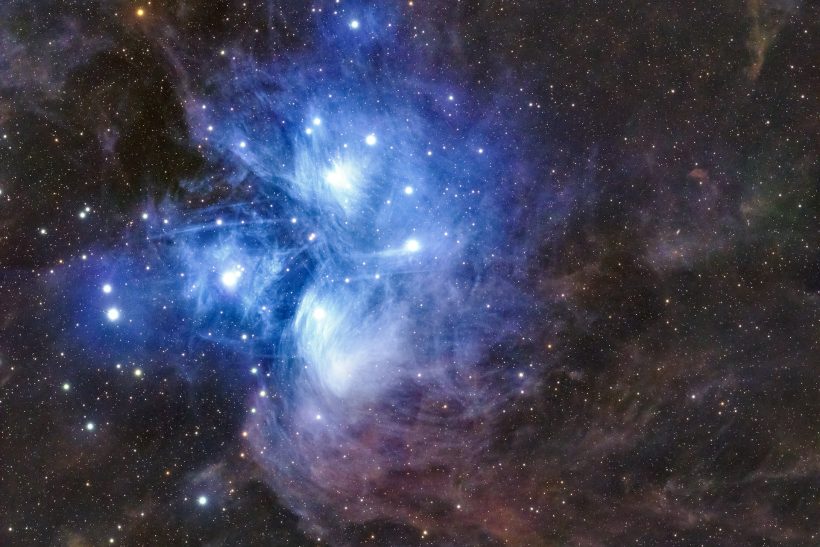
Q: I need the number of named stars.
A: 9